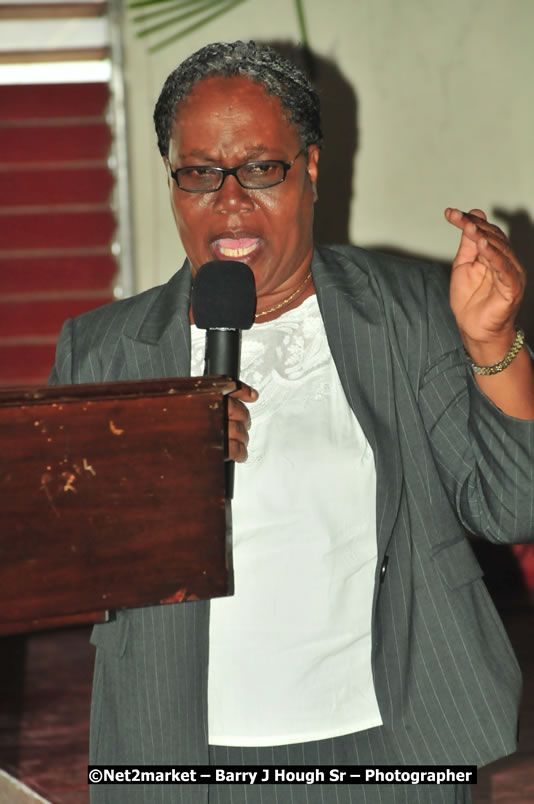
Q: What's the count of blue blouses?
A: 0